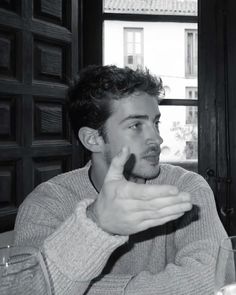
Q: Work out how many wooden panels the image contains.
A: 8